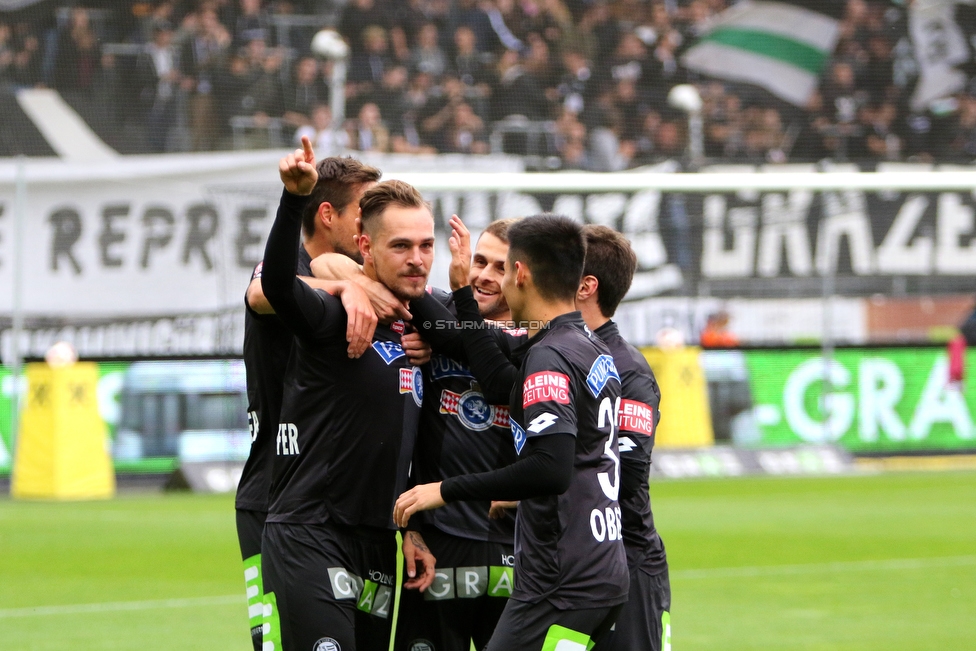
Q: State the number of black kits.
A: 5